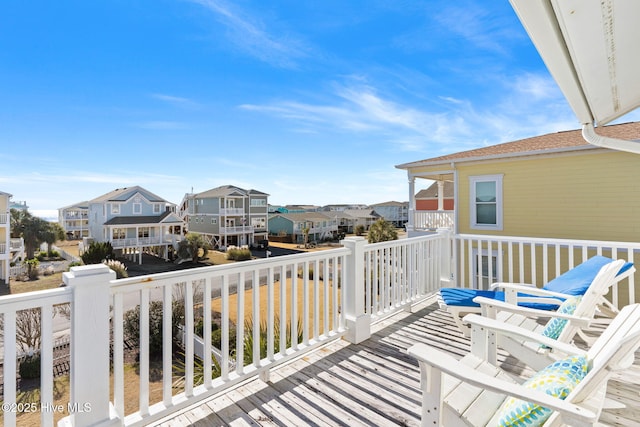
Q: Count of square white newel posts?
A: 3